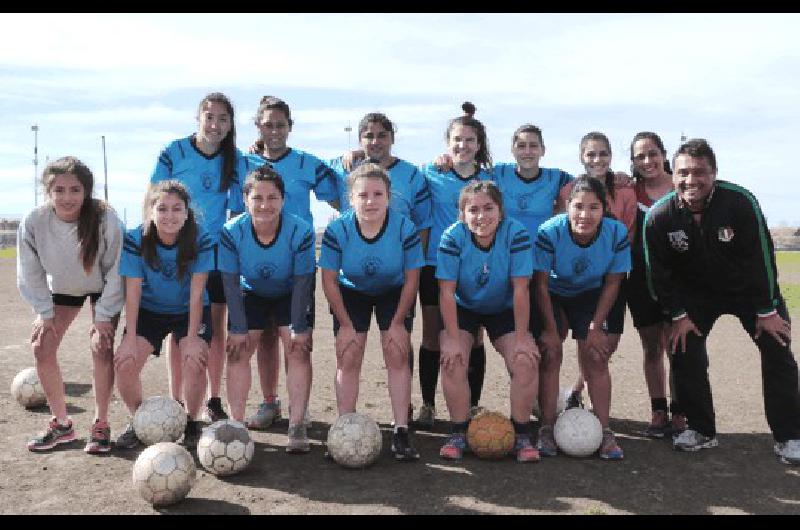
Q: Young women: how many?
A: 13